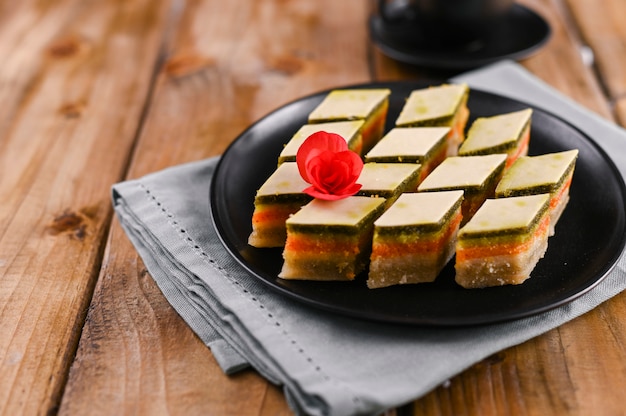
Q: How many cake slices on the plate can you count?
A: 12